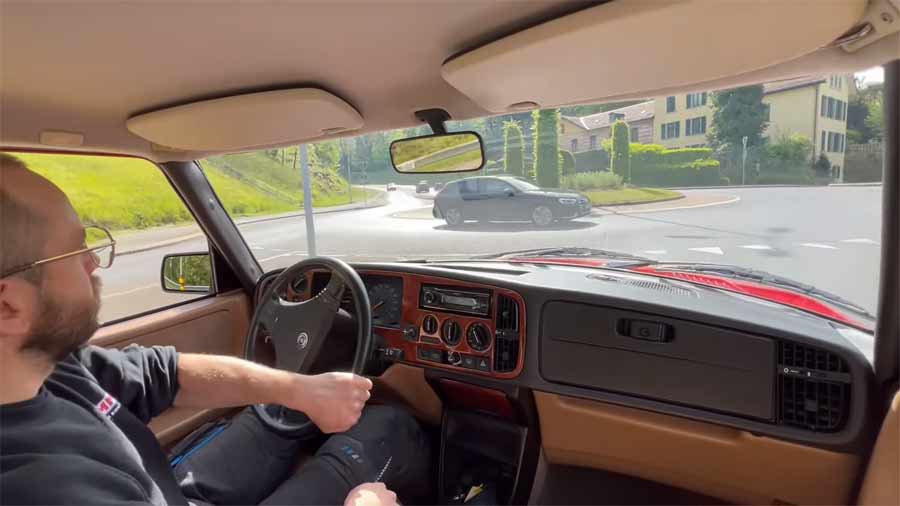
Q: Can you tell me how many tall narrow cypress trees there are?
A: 3